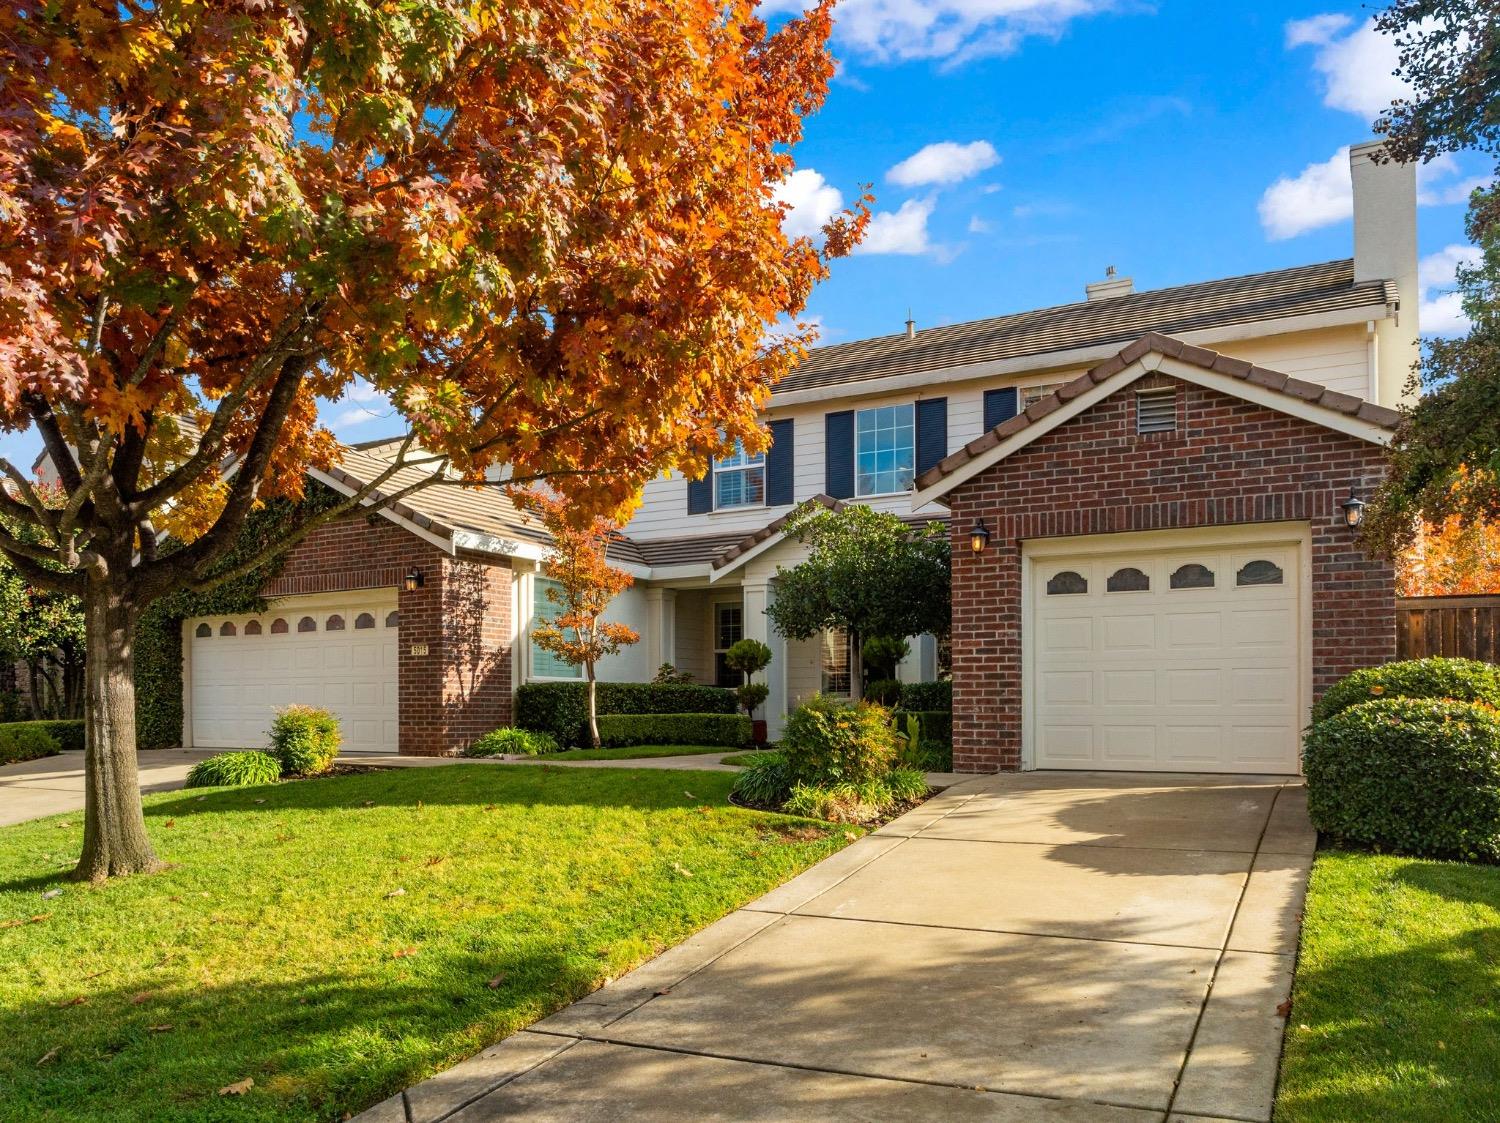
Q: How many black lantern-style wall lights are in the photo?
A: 3